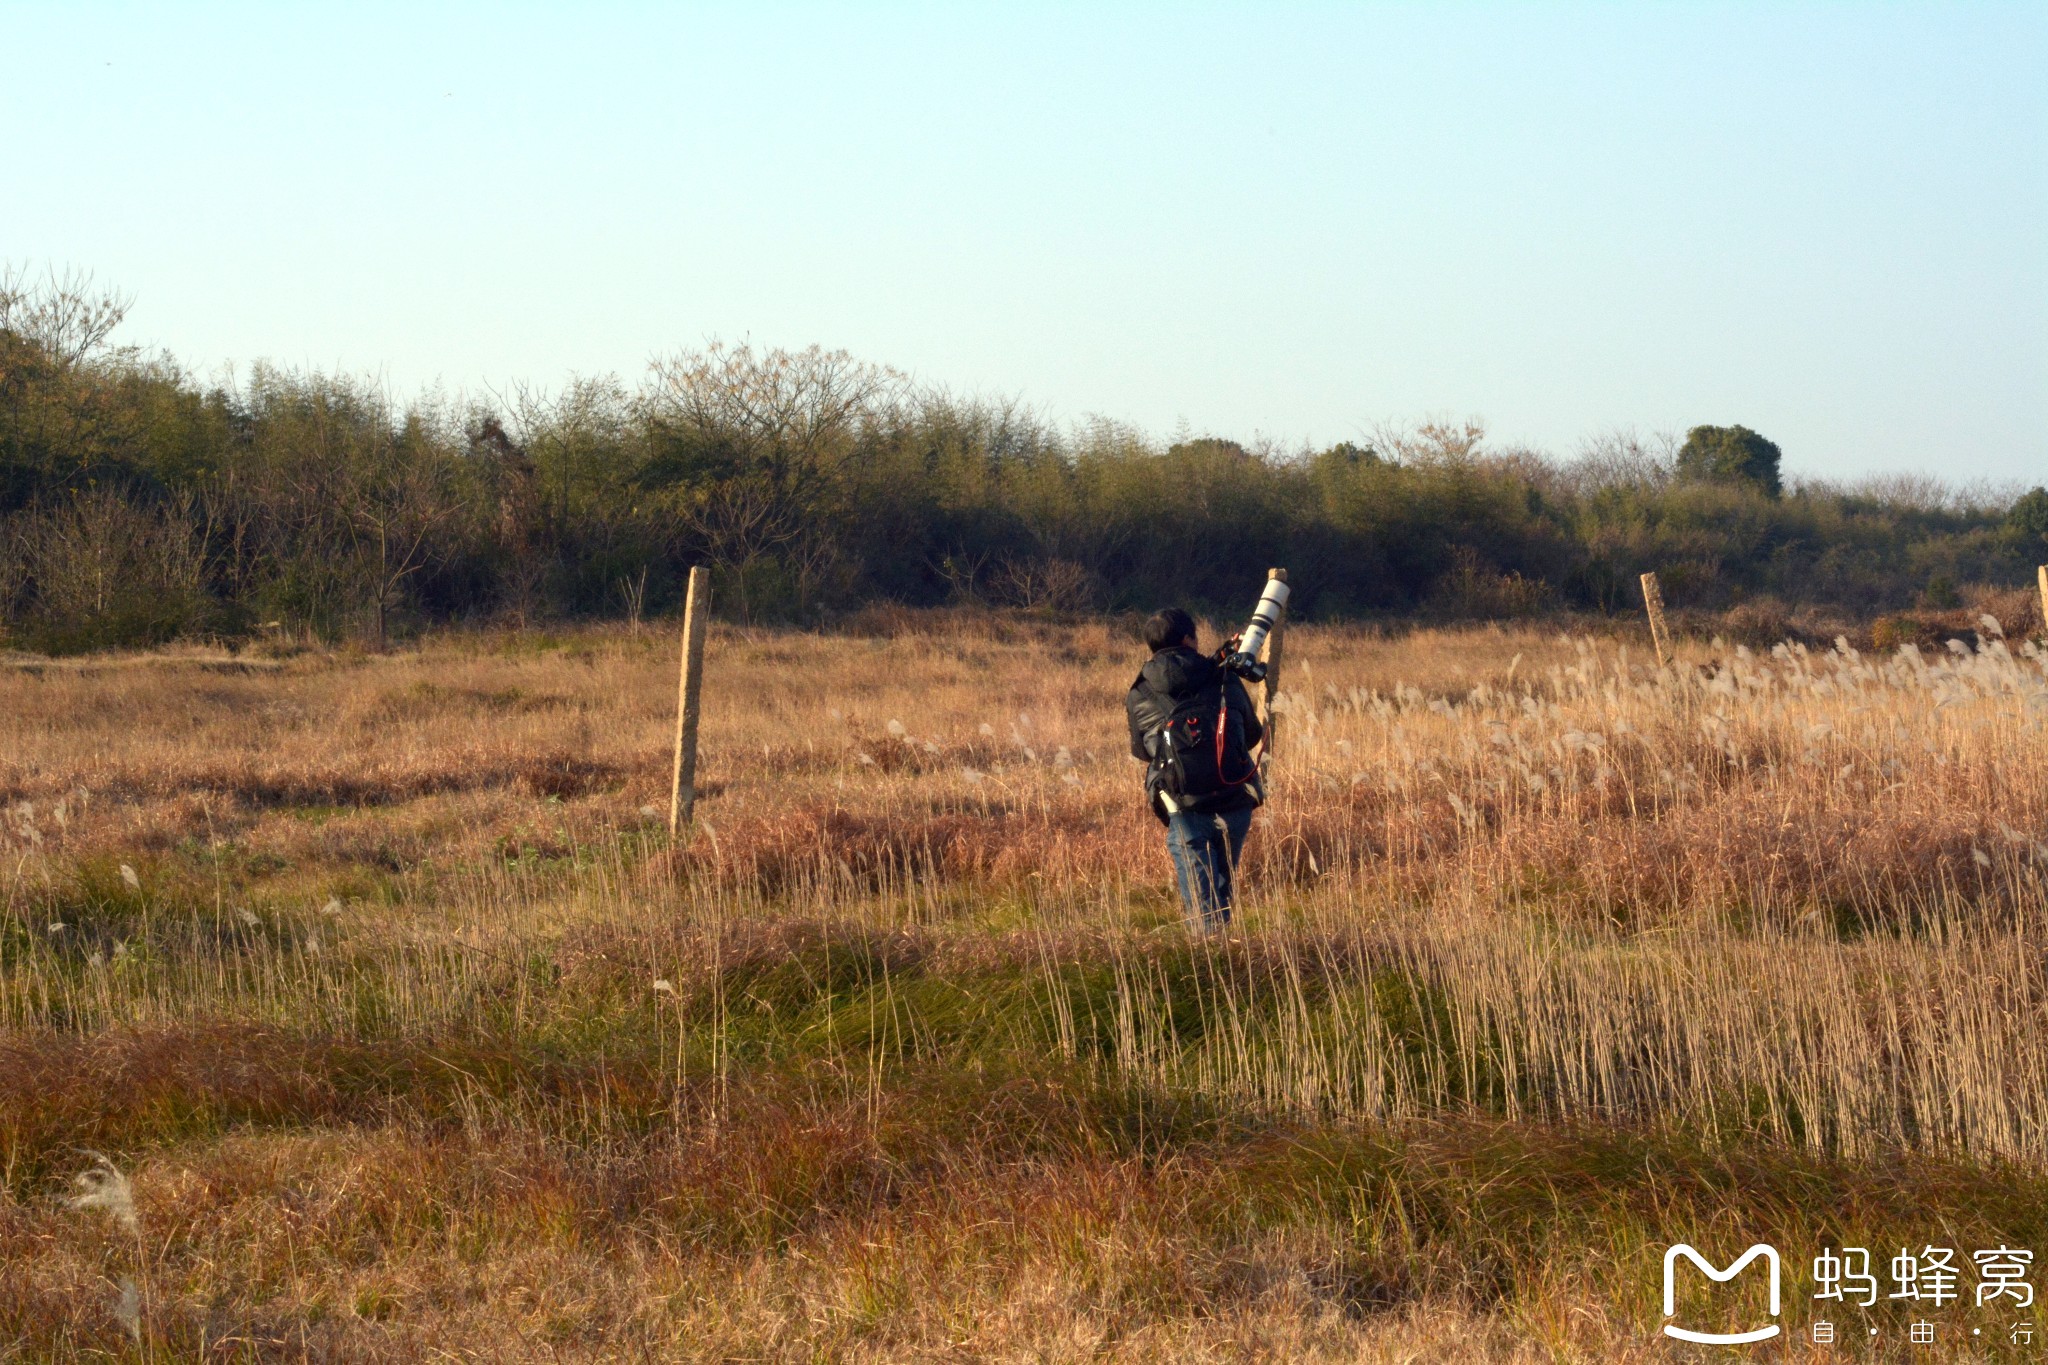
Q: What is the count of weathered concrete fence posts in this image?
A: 4